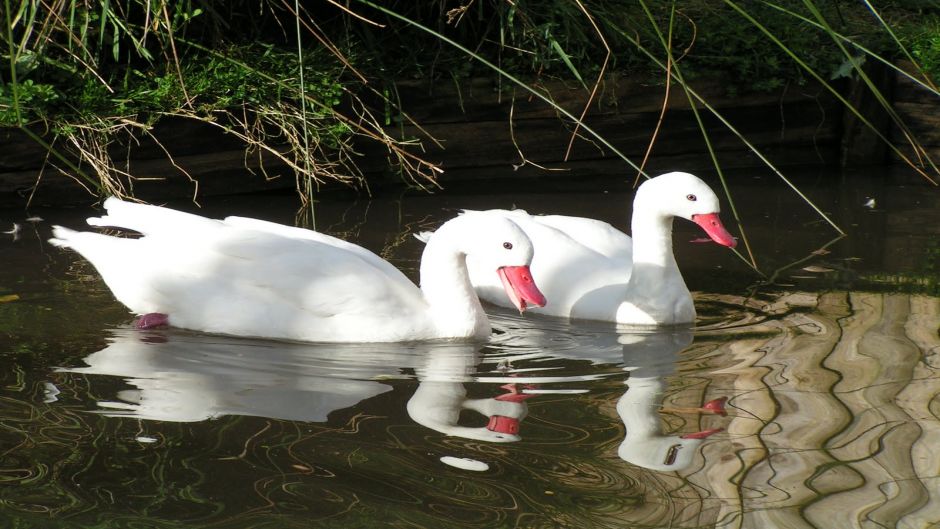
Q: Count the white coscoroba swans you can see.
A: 2